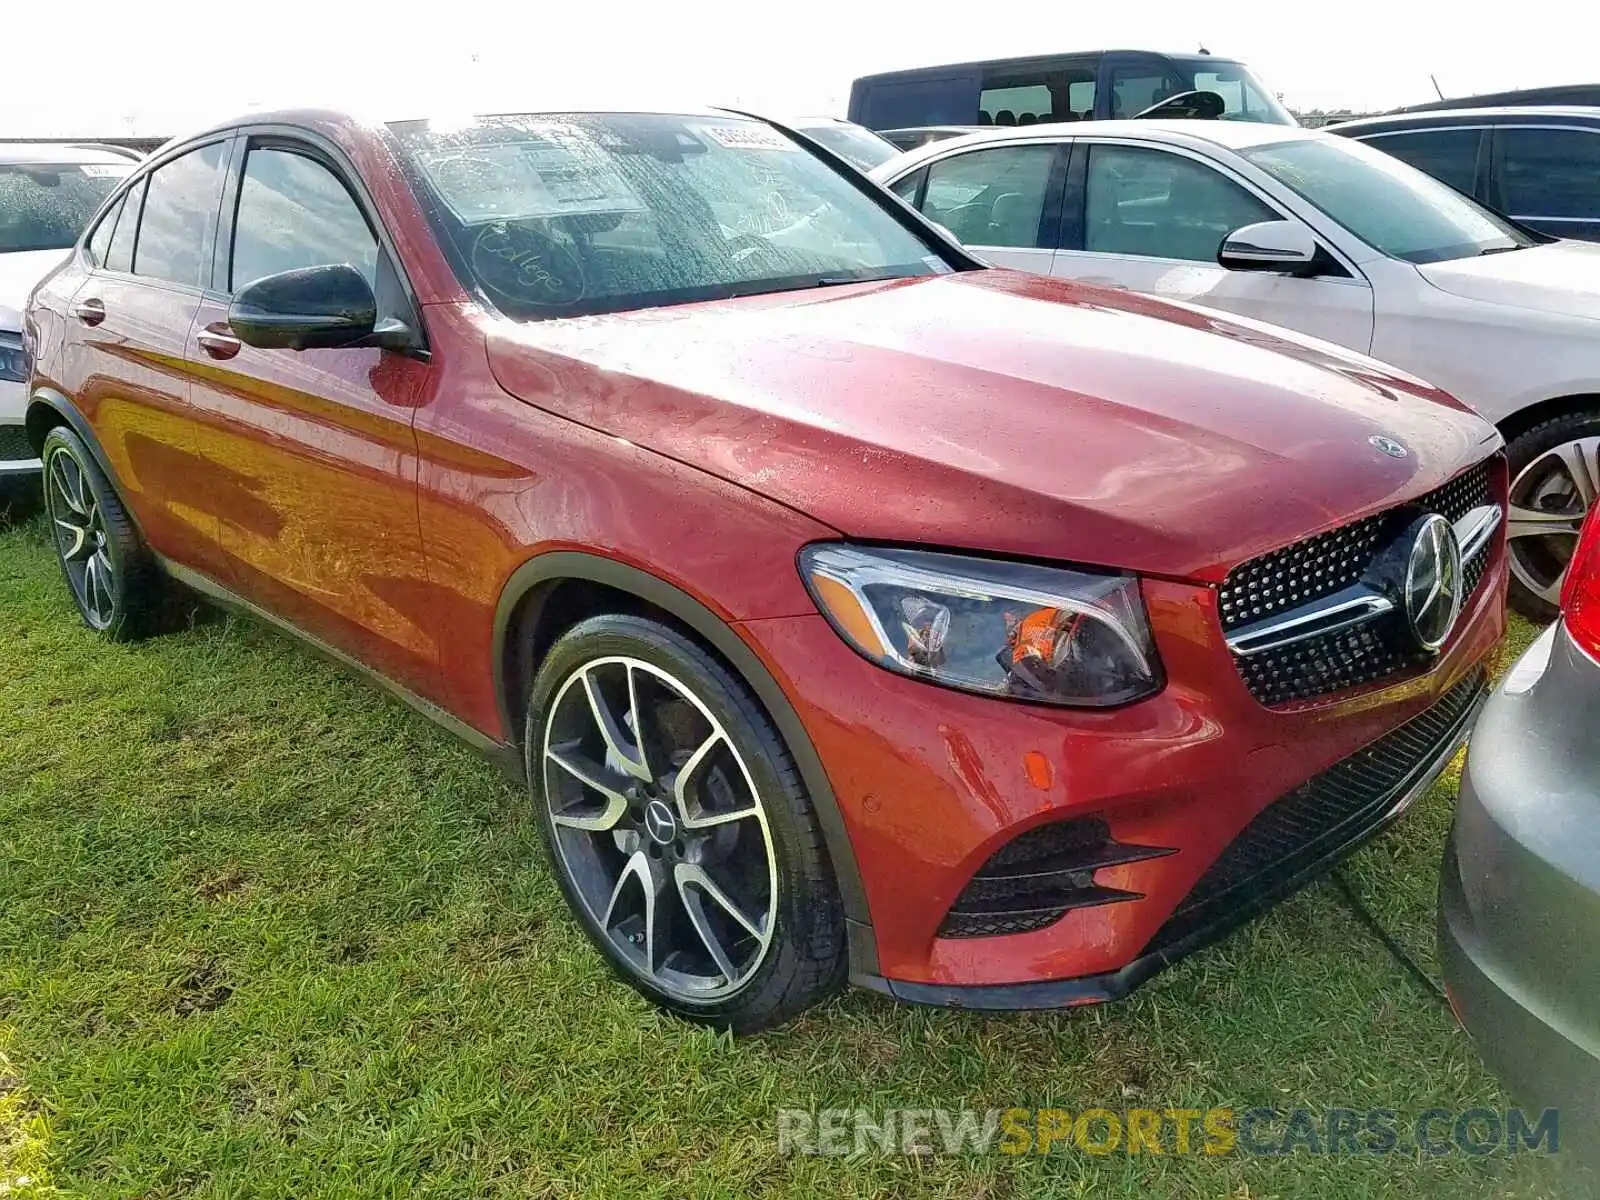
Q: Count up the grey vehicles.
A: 1